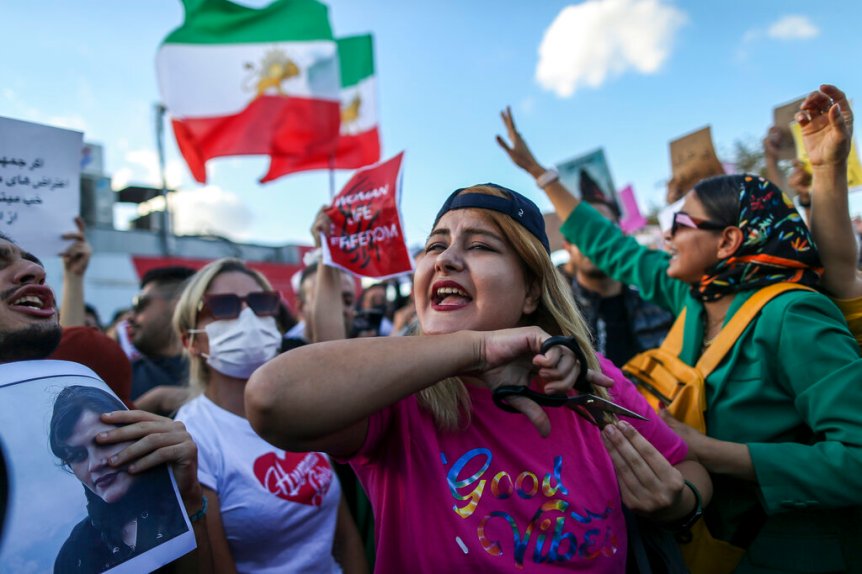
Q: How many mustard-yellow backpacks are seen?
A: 1